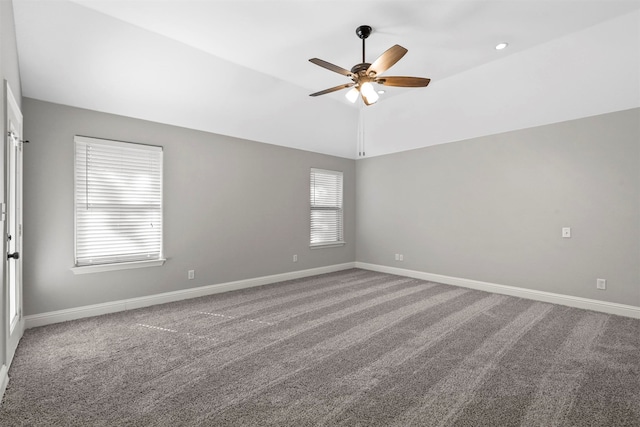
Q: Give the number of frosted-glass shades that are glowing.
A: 3